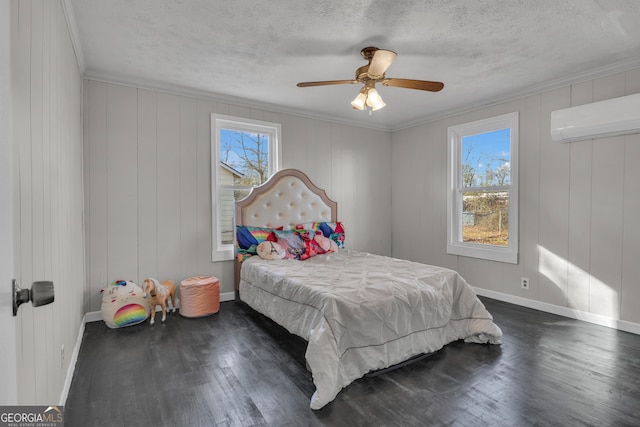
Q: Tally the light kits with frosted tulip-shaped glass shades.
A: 1